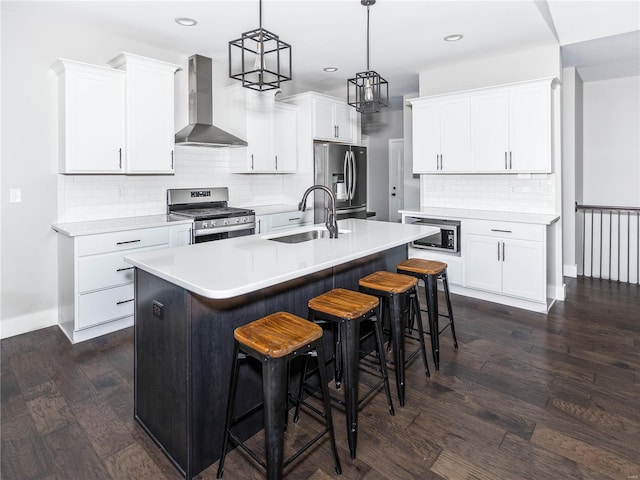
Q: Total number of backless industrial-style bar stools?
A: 4